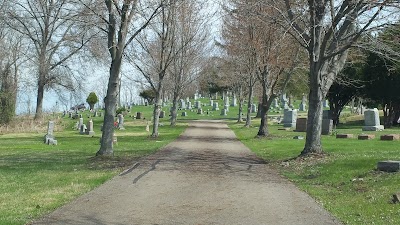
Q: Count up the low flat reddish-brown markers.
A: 3